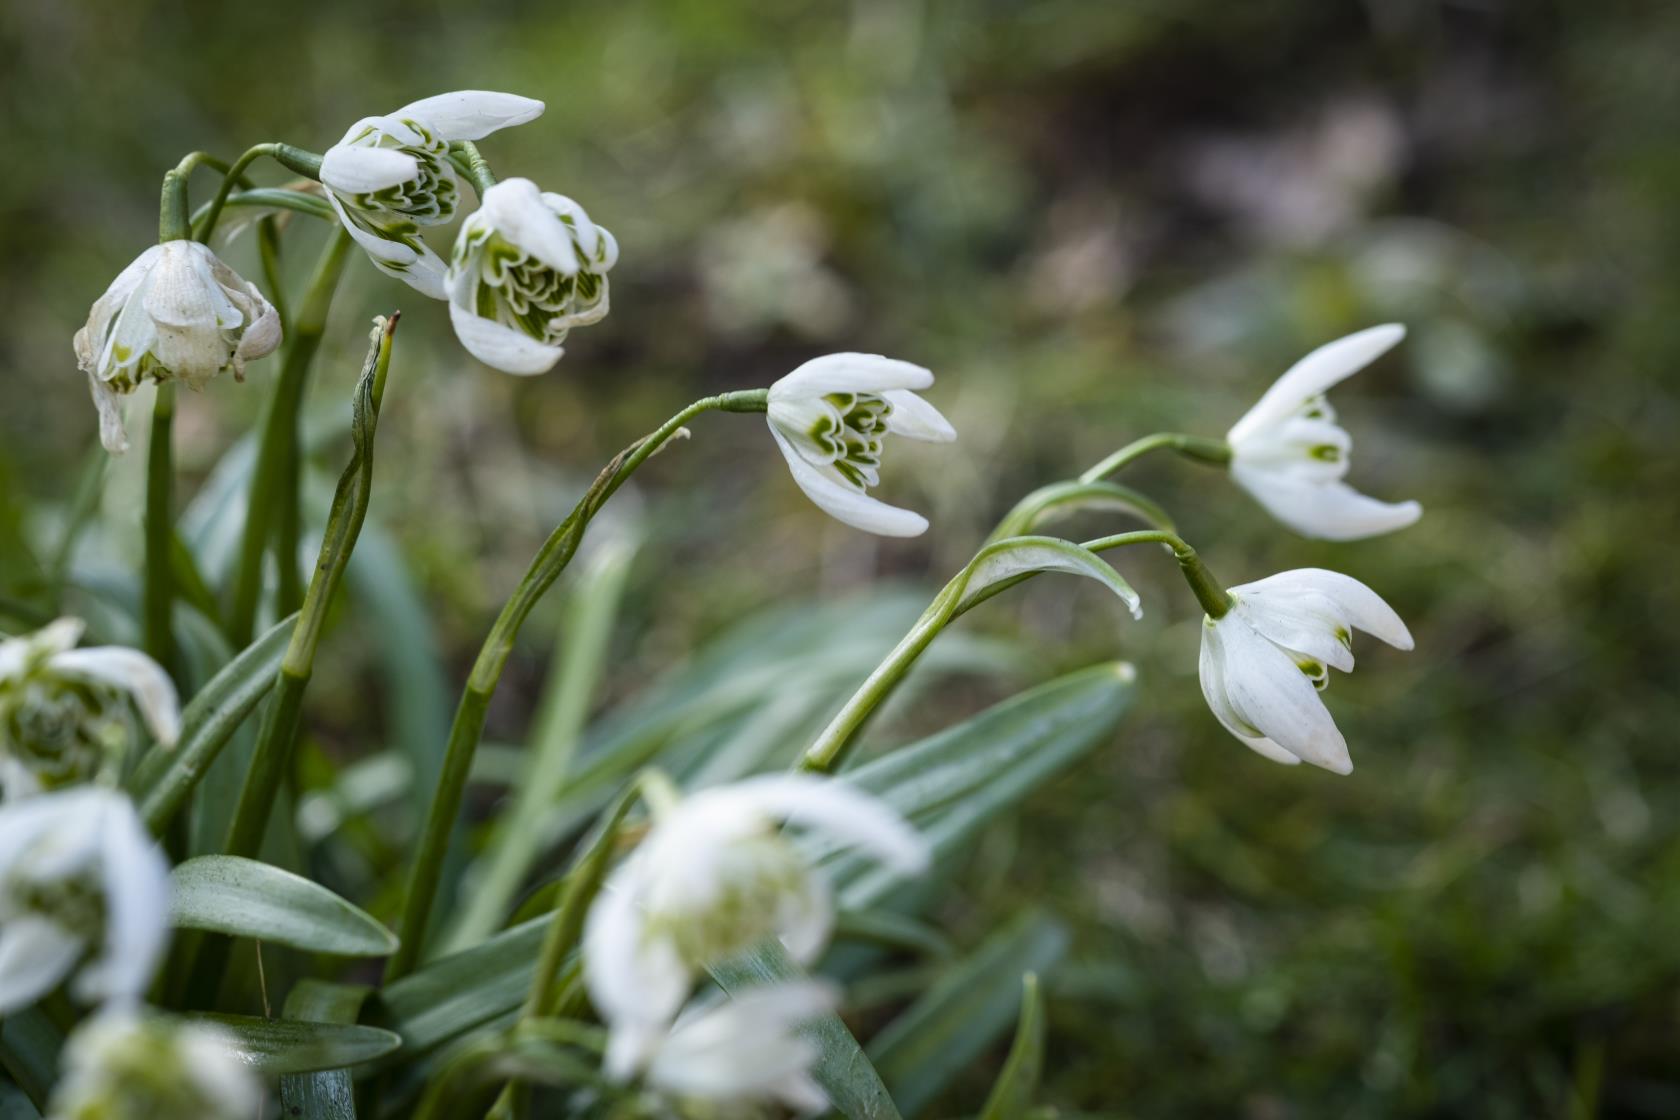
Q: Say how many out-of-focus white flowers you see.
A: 5